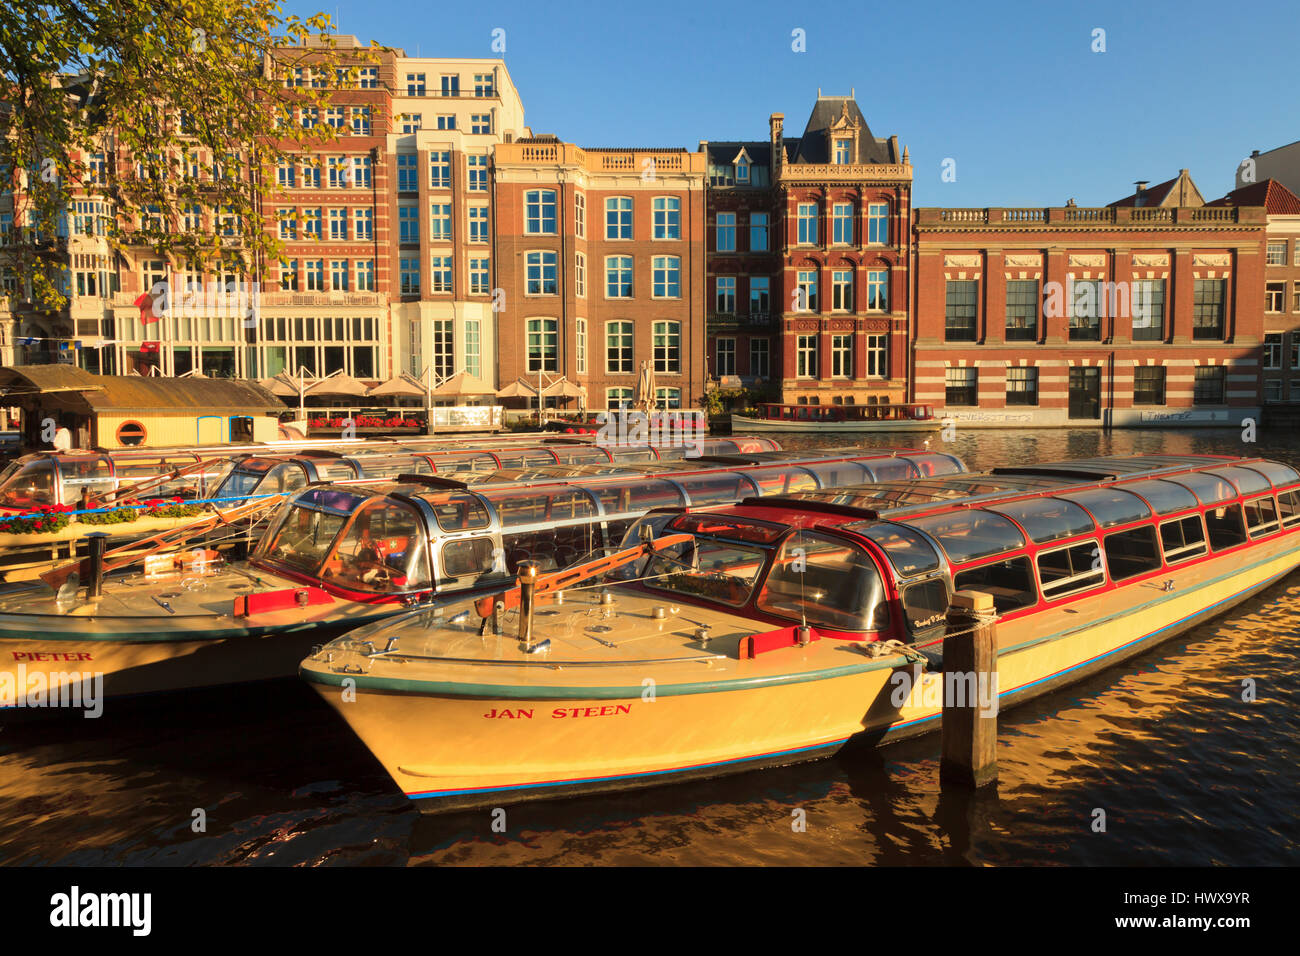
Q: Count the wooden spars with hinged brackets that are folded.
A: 3